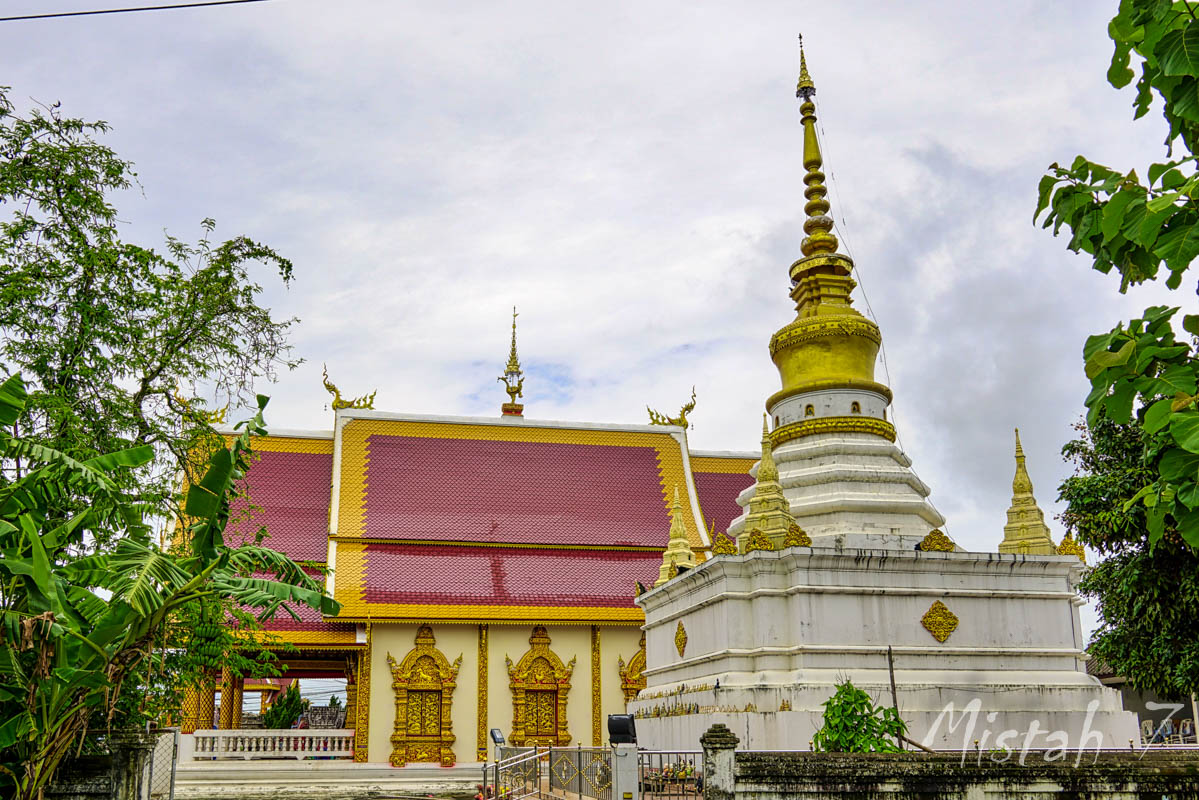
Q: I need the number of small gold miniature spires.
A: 3